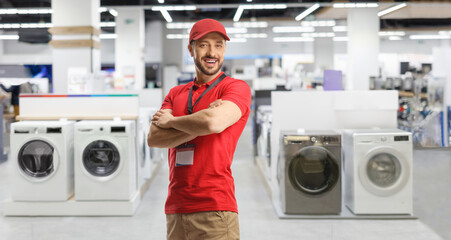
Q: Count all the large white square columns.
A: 3